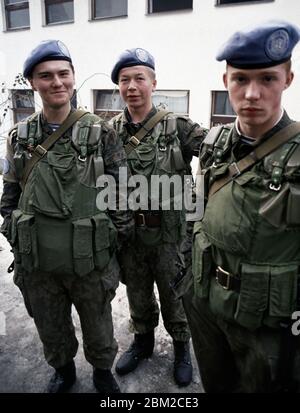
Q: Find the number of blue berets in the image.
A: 3